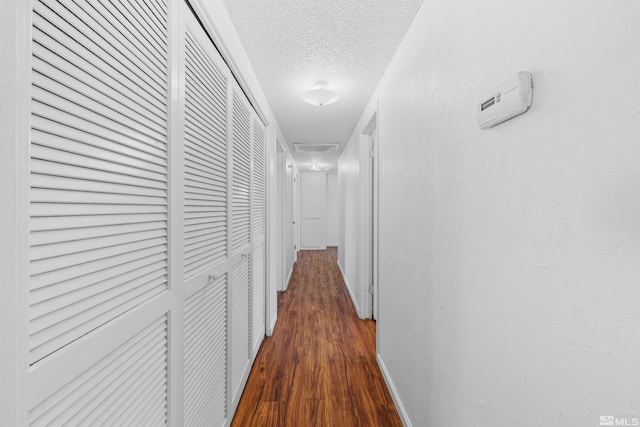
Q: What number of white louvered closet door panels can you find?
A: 4